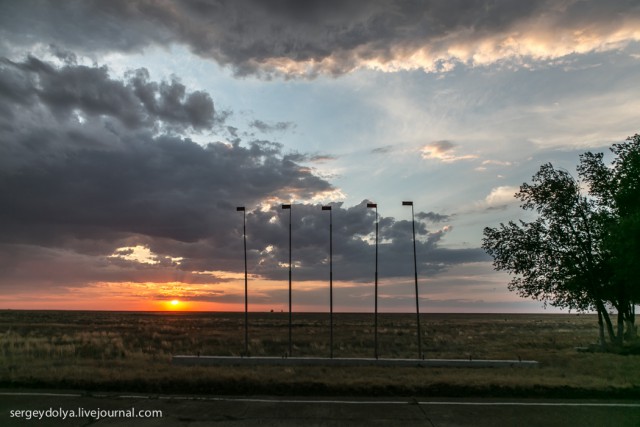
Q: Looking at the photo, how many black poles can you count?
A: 5